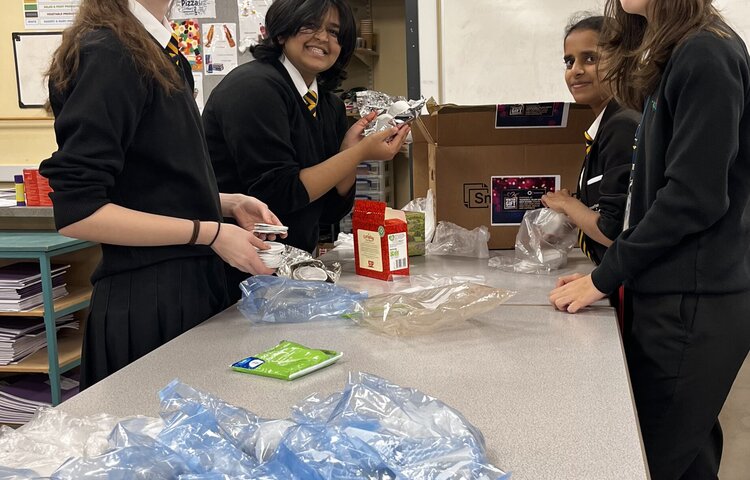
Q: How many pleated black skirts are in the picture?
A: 1